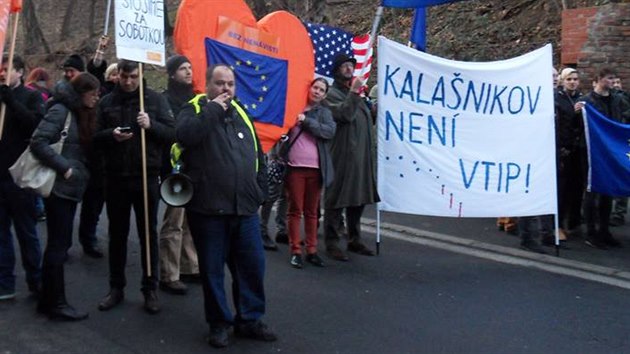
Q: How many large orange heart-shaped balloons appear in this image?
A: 1